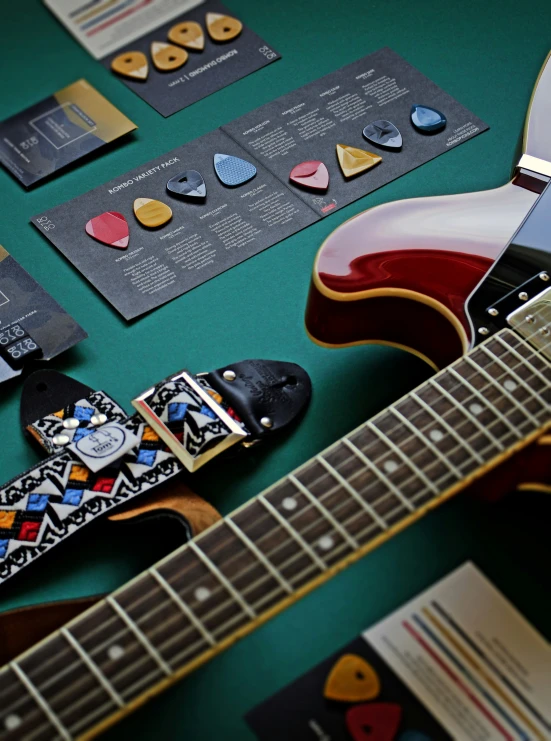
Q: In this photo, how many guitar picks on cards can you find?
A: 15